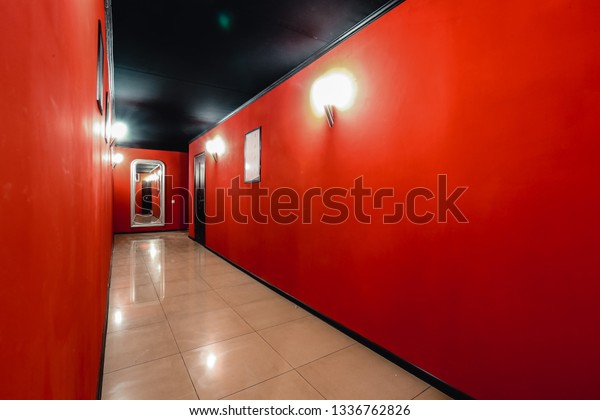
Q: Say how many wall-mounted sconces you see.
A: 4